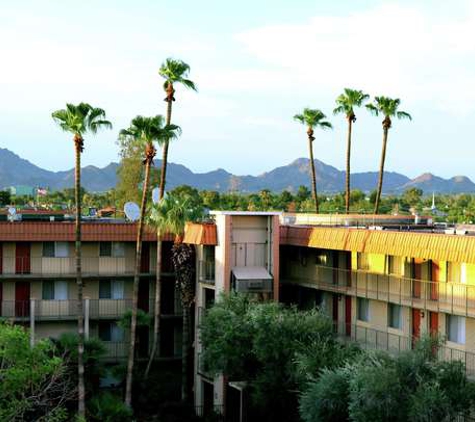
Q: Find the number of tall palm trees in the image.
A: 6